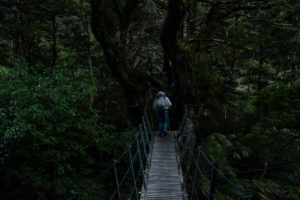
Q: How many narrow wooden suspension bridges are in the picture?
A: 1